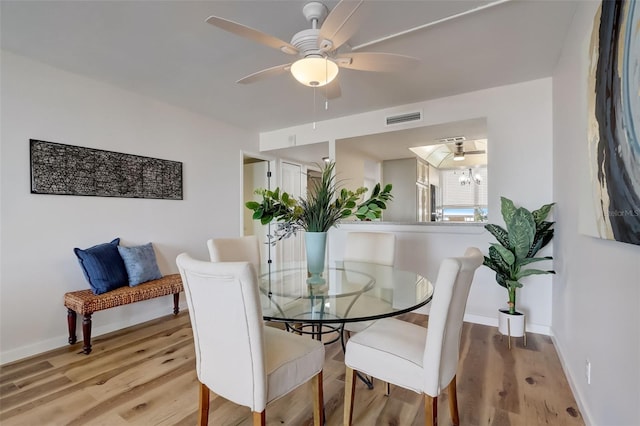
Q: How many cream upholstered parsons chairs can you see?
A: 4